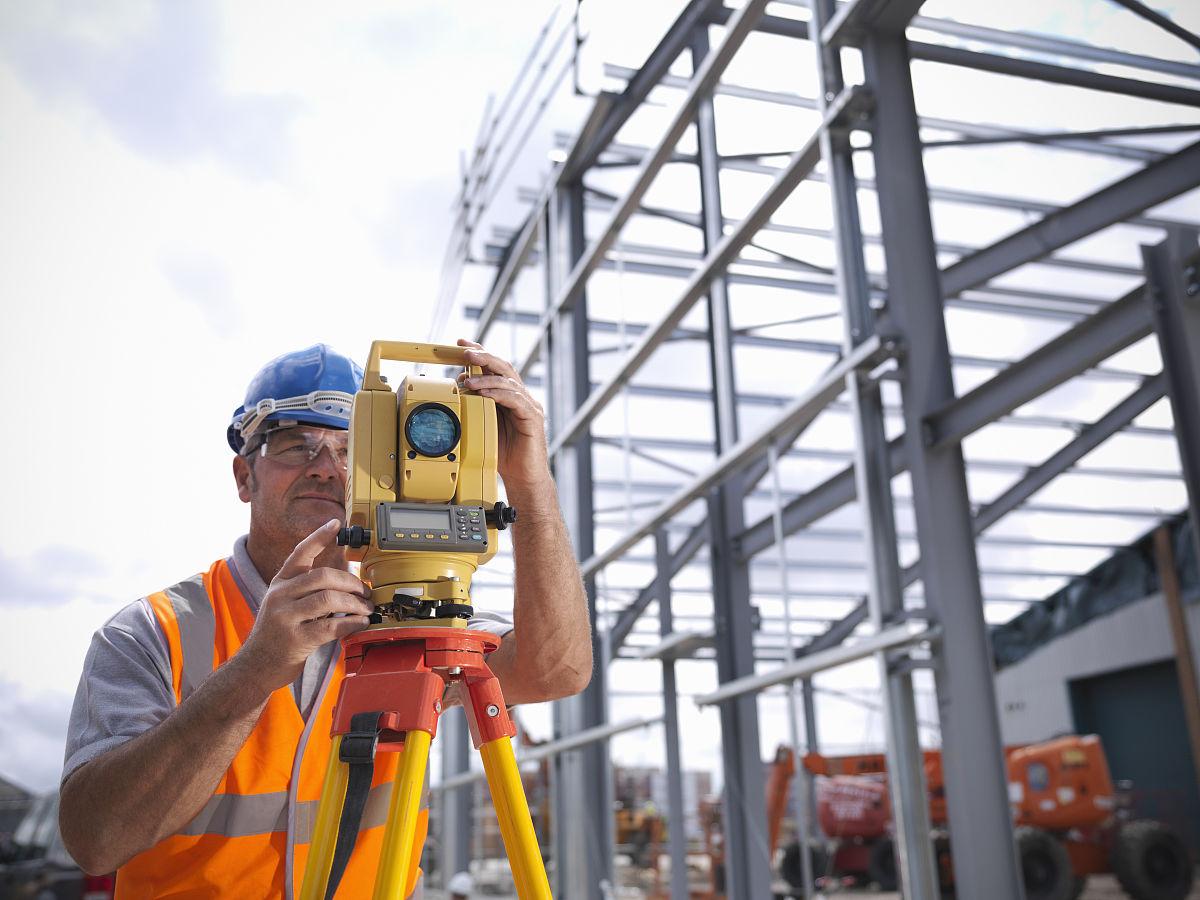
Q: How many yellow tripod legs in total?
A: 3